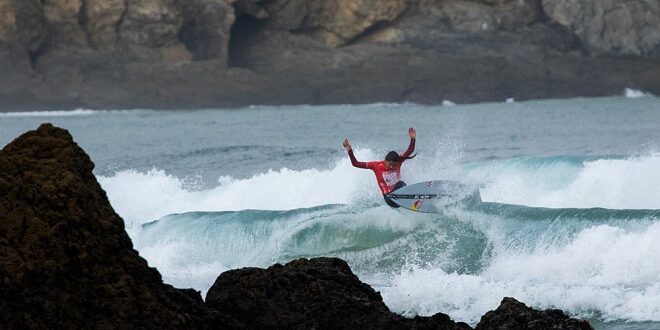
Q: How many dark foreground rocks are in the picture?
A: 3